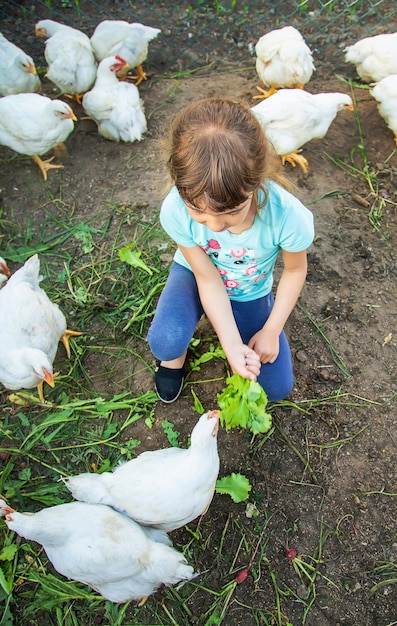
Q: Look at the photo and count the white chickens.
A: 13